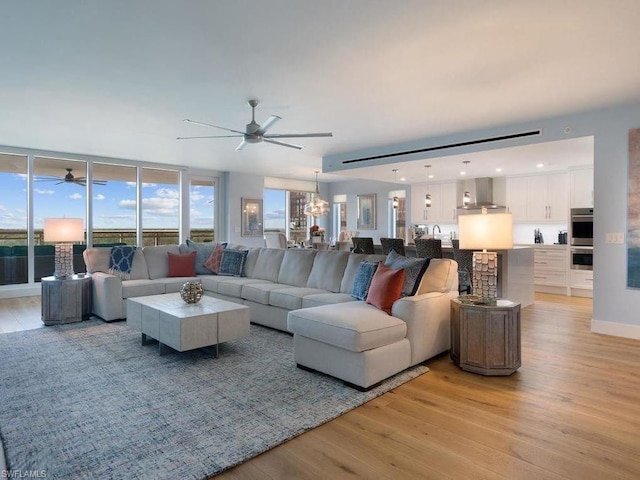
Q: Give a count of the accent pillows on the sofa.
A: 7